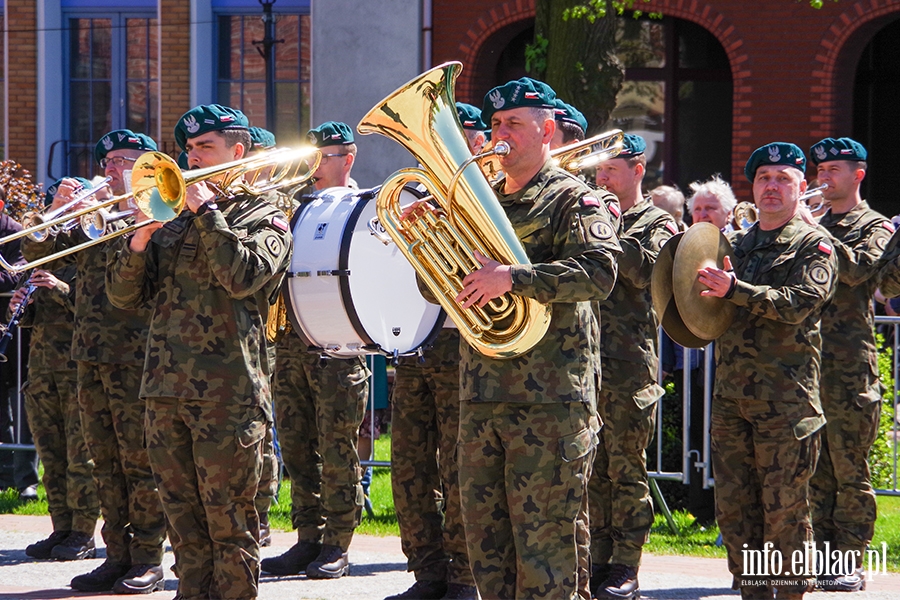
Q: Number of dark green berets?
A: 11